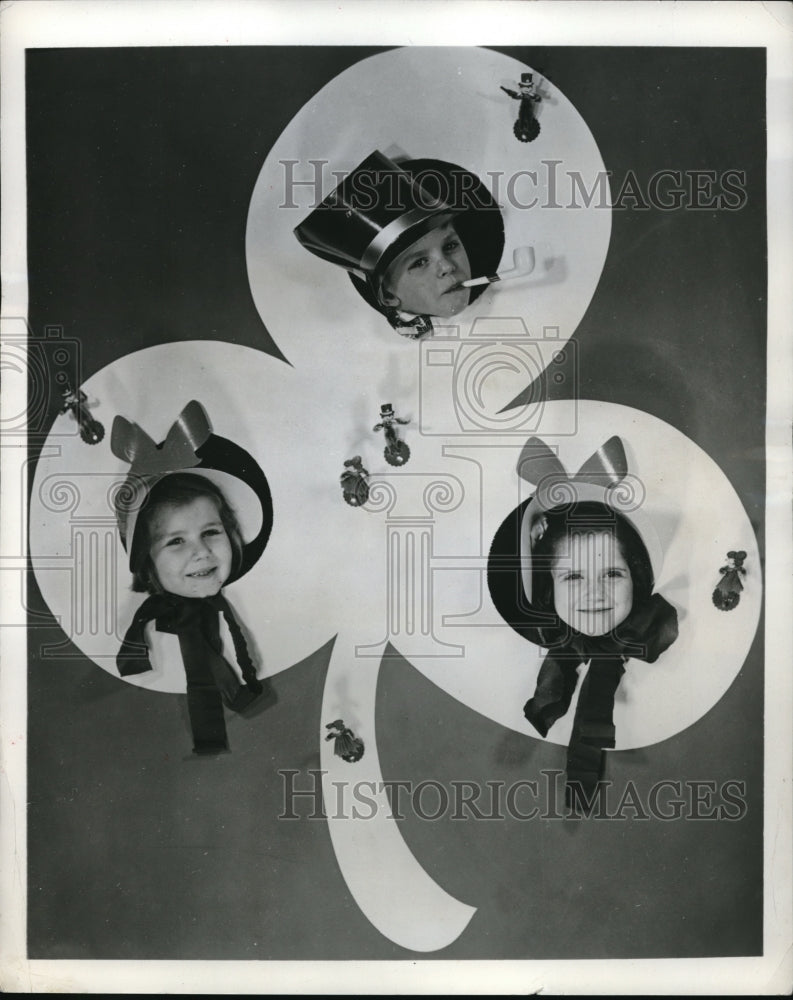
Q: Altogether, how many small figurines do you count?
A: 6